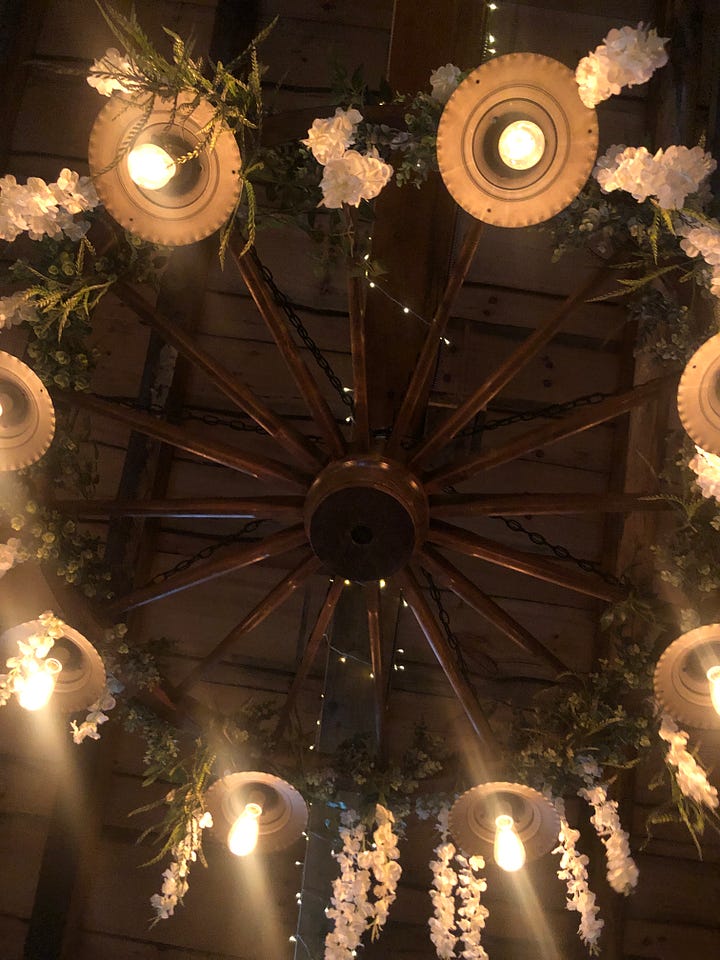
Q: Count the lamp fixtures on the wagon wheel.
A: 8